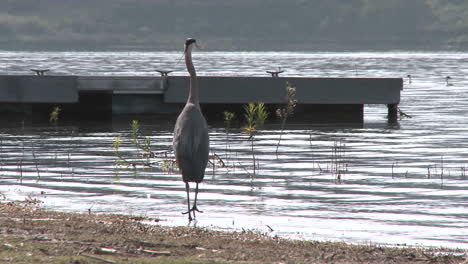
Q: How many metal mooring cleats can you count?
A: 3